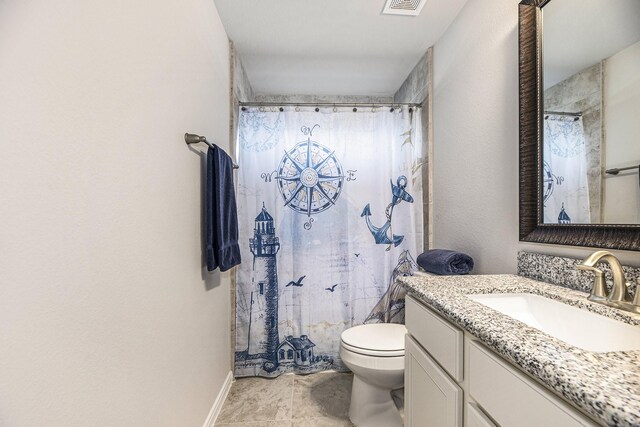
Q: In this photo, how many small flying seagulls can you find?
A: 3